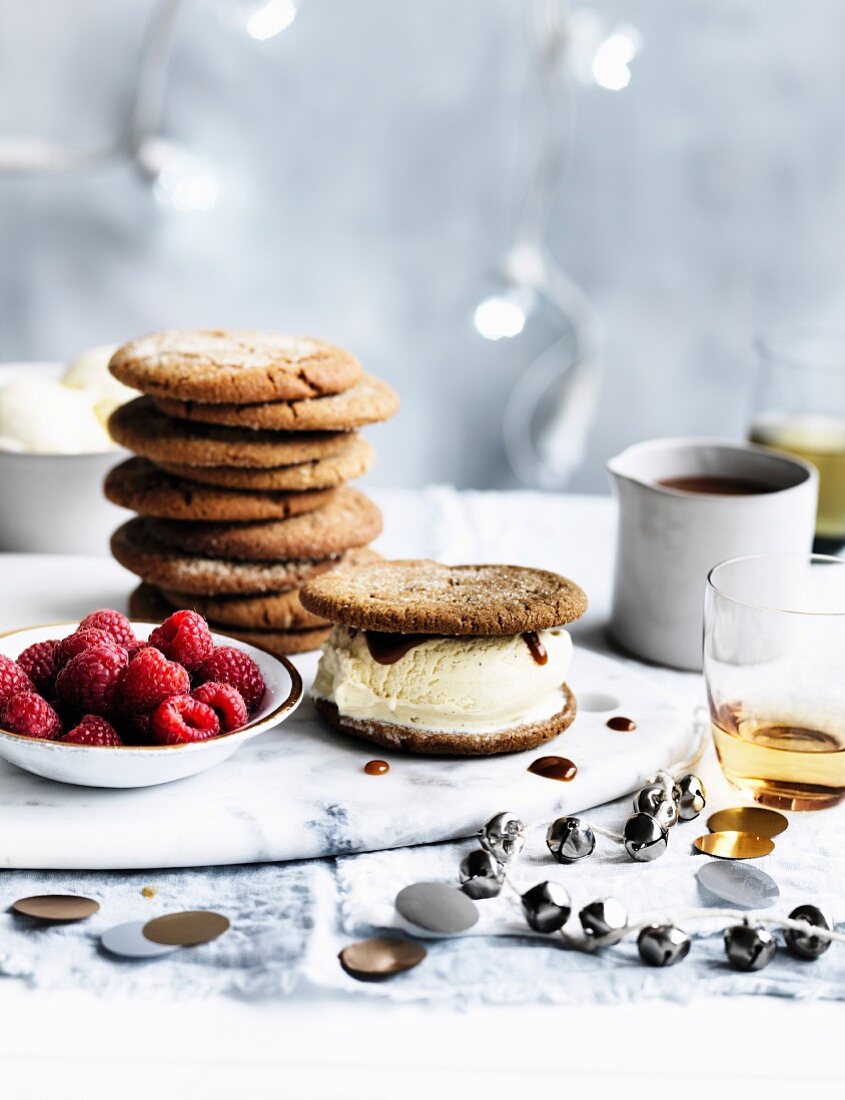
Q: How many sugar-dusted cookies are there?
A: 11